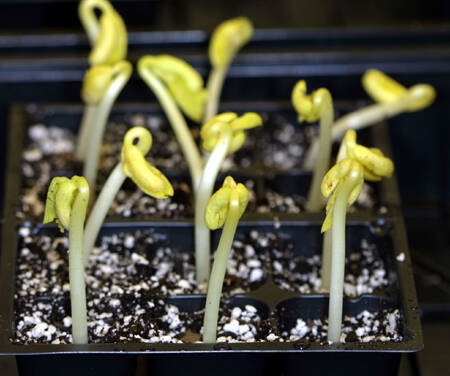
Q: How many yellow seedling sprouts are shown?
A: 12